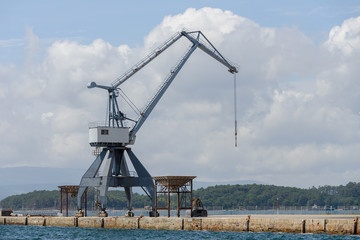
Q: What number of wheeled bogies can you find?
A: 4